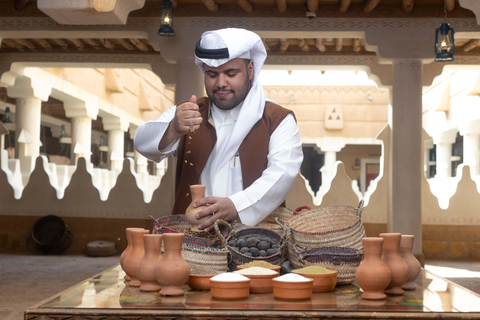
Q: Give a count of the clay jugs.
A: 8